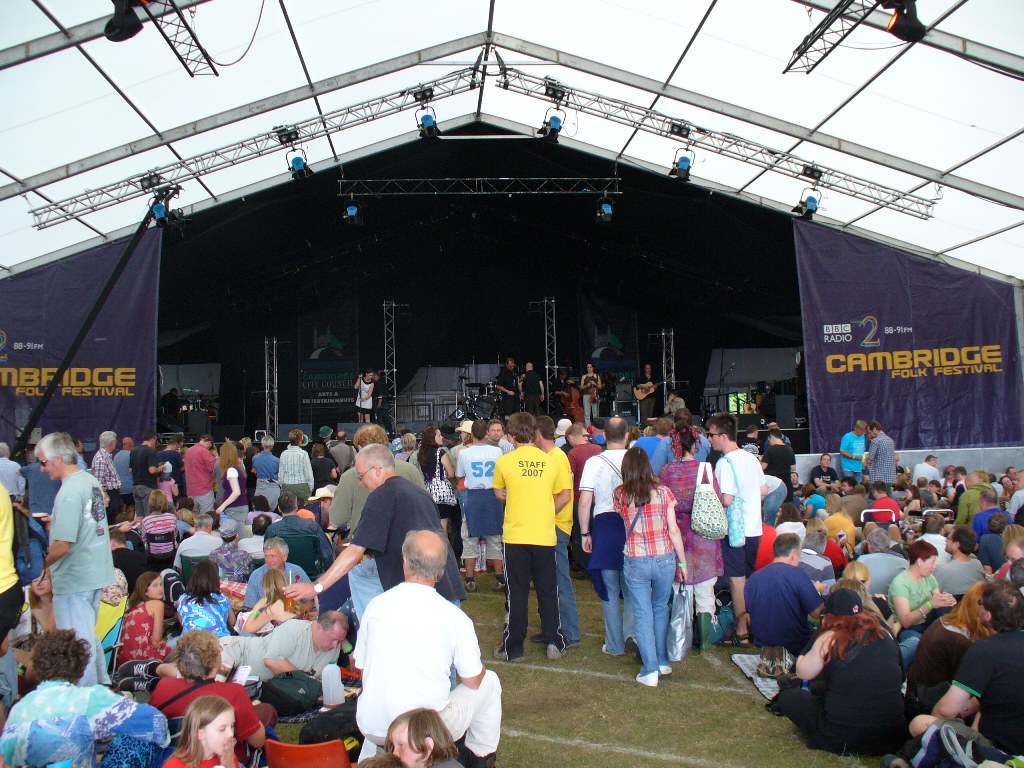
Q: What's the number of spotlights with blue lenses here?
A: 8